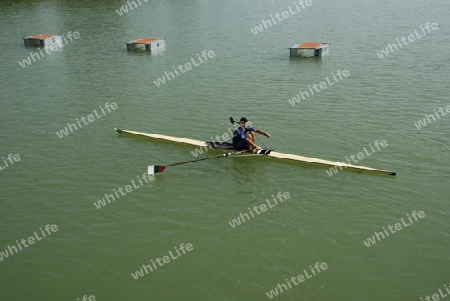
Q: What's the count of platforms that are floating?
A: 3